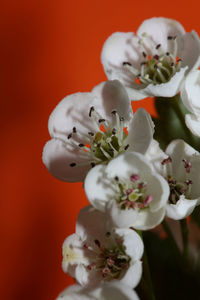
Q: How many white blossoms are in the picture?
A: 7